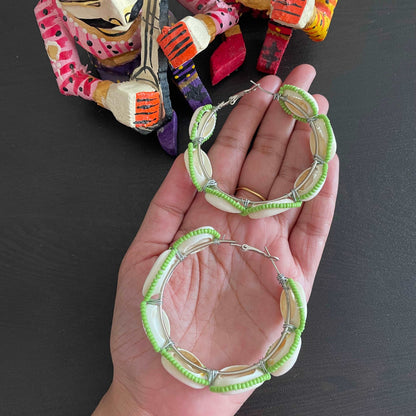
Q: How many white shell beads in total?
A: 14